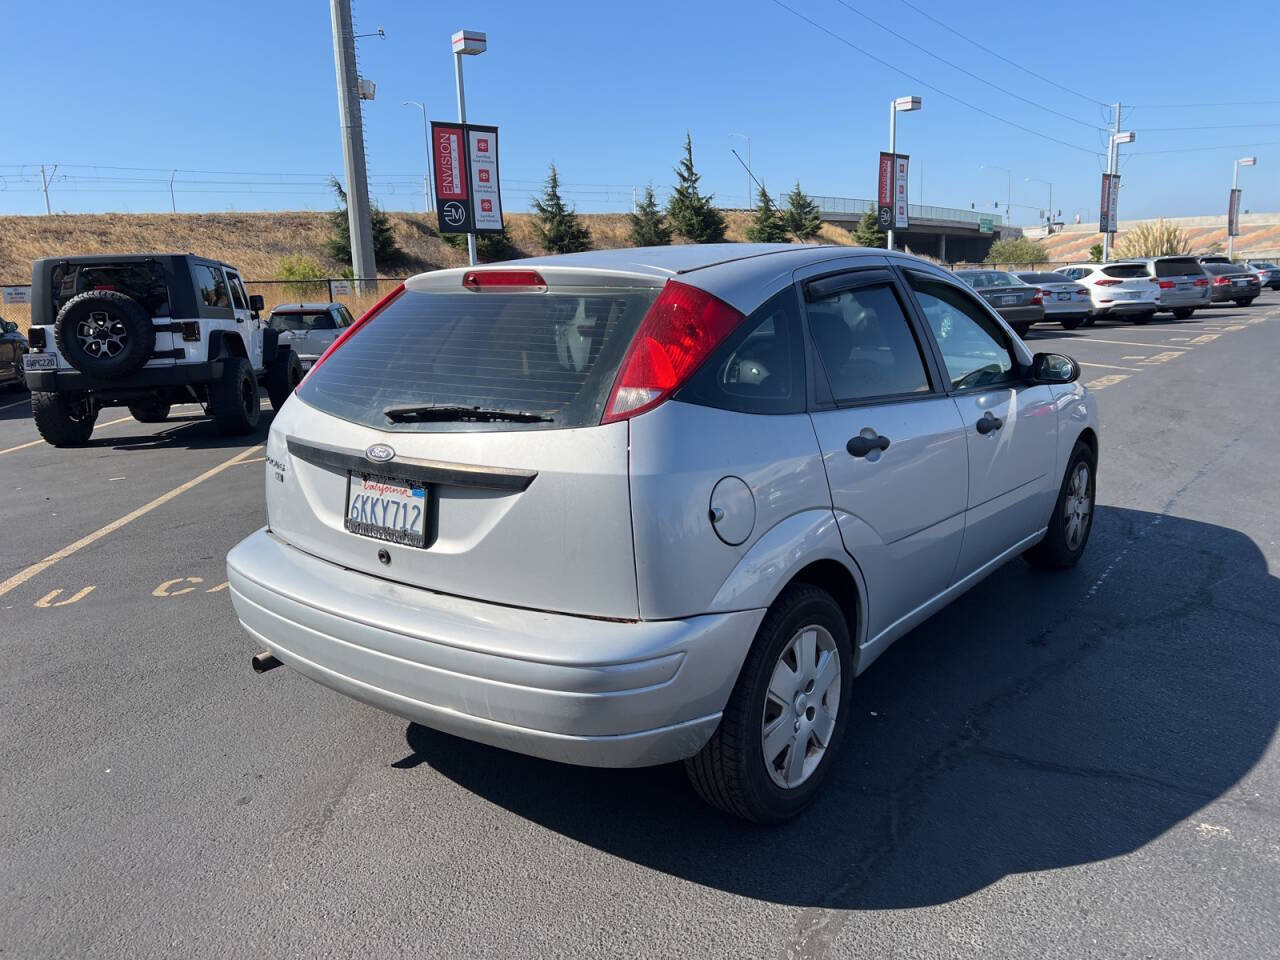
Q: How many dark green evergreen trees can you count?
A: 8